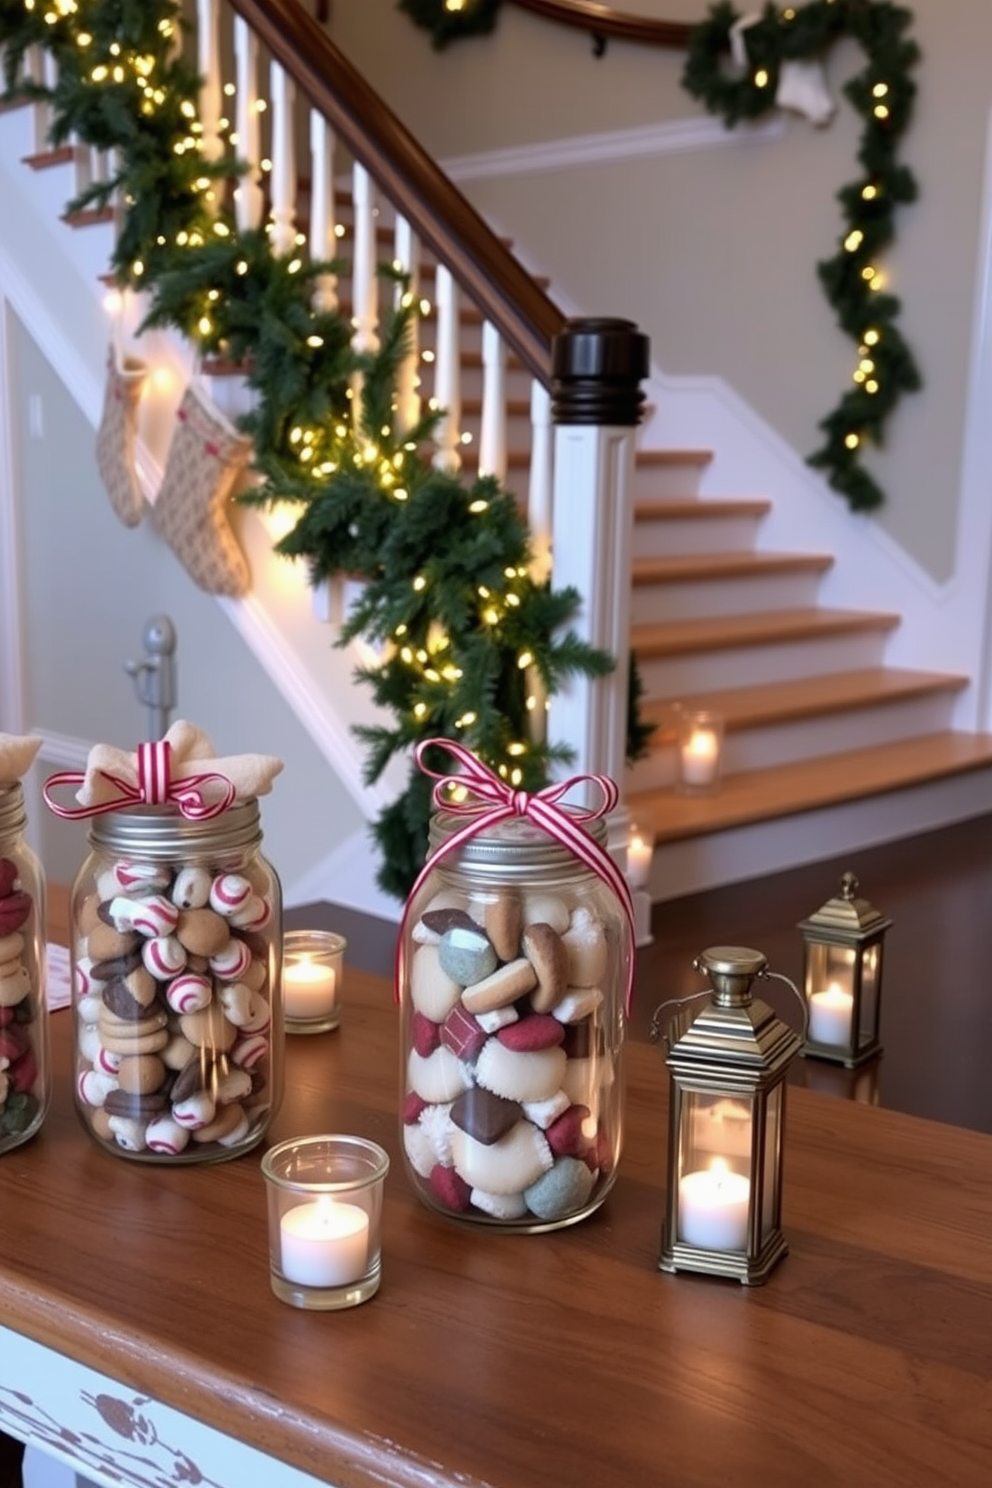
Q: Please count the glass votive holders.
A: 4